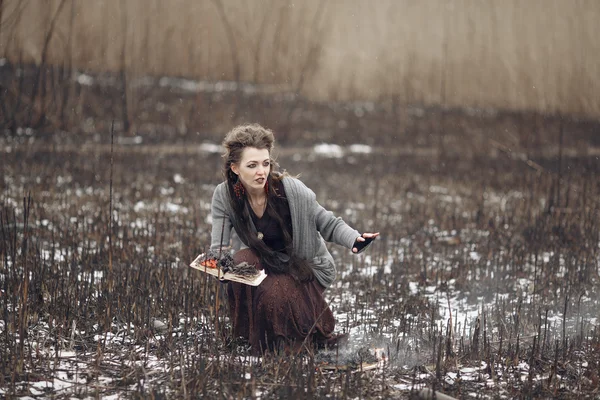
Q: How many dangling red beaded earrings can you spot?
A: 2